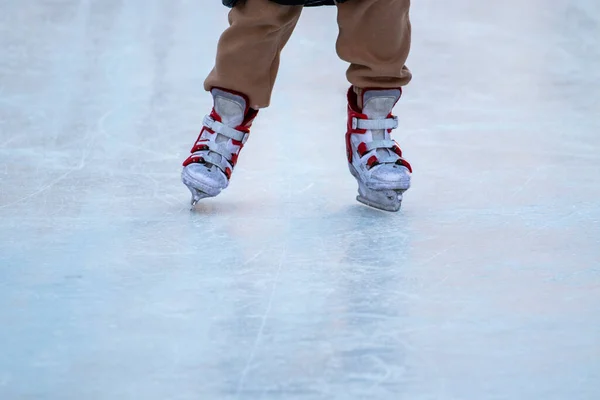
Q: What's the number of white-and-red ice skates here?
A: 2